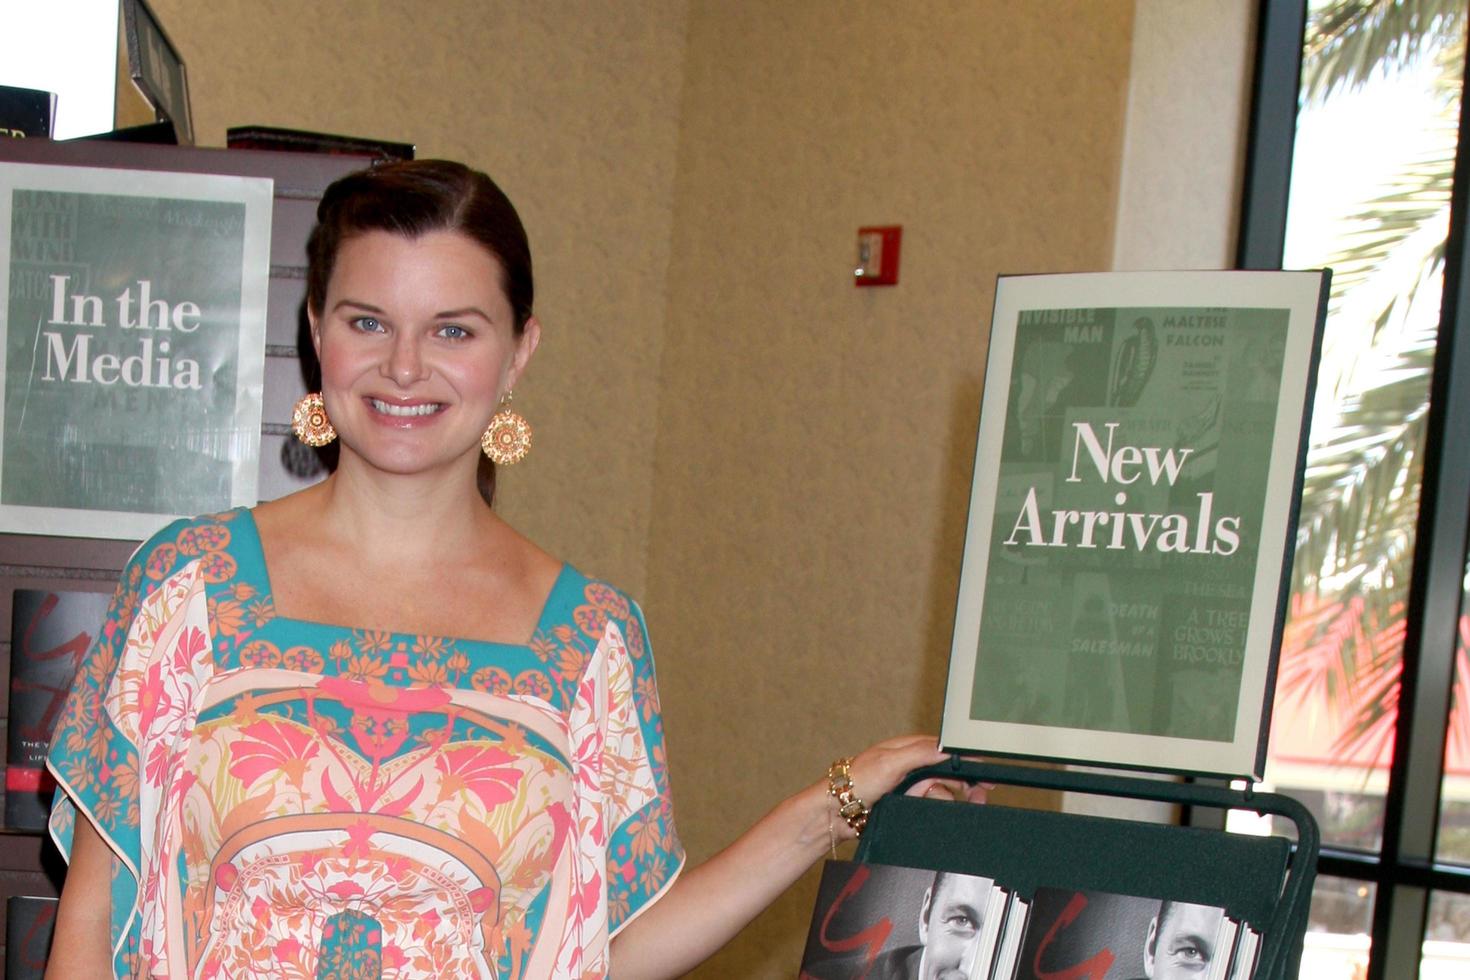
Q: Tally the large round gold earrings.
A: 2